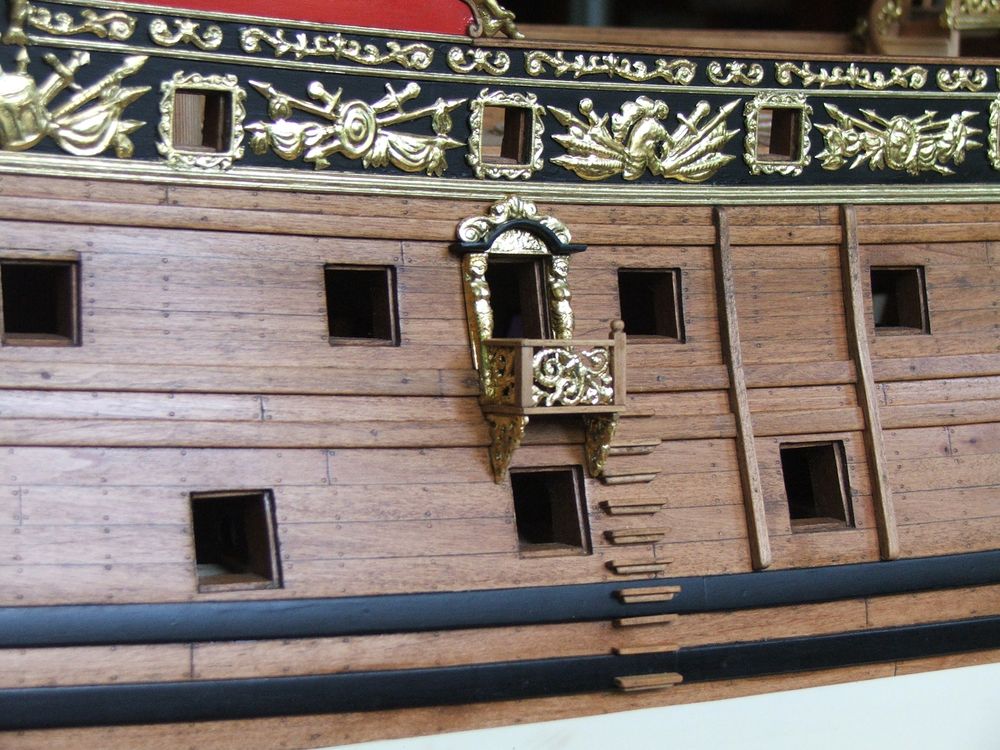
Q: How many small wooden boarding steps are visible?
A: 10